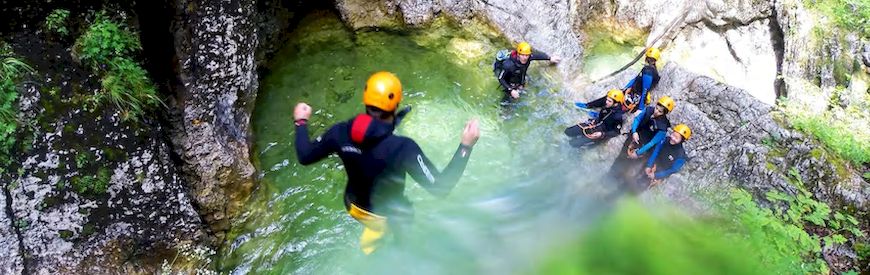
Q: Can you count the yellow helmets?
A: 6